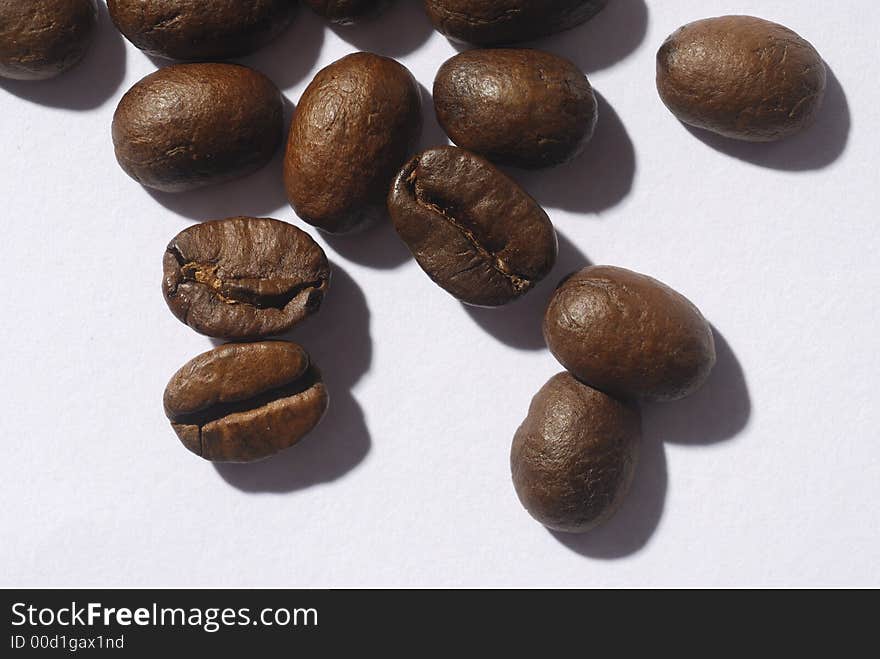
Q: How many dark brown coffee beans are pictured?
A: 13